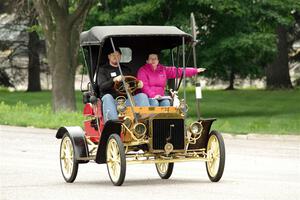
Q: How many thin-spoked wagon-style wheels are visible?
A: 4